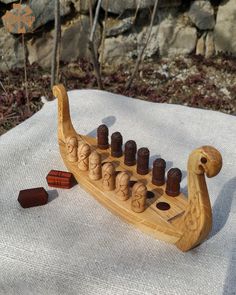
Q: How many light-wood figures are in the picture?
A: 6